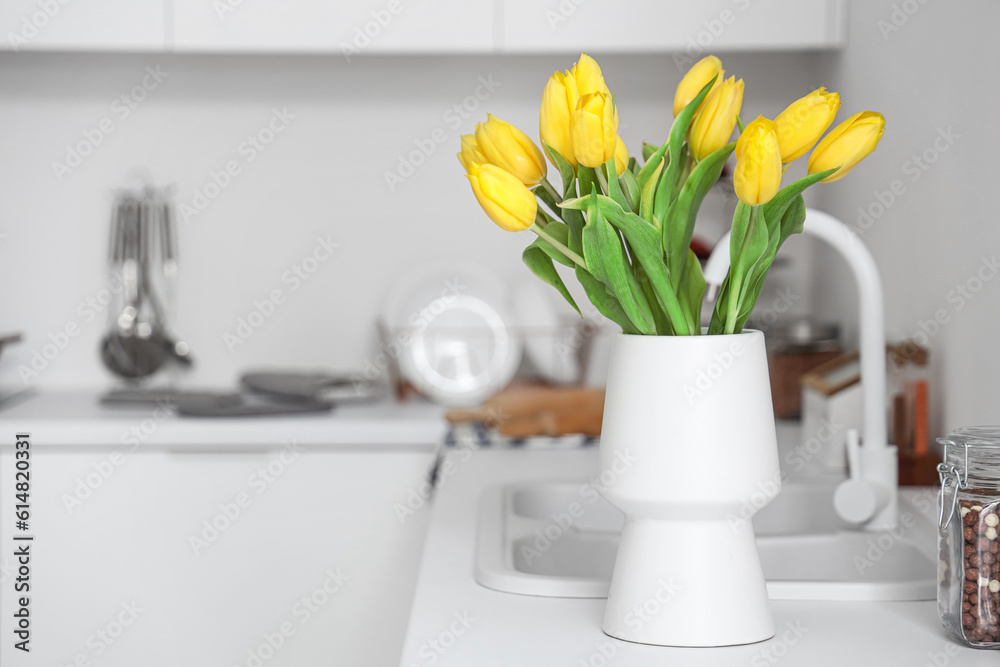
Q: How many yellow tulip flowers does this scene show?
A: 12